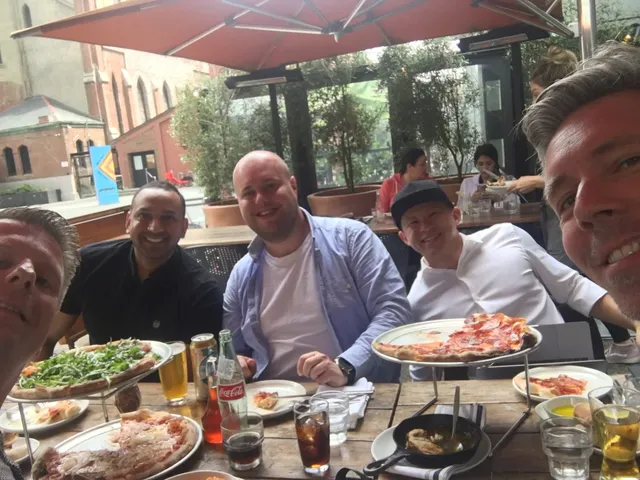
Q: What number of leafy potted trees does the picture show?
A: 3